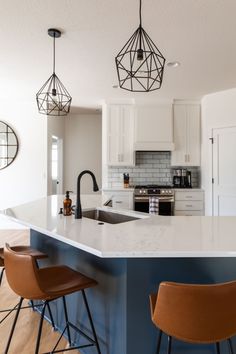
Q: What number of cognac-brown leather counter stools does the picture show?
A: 3